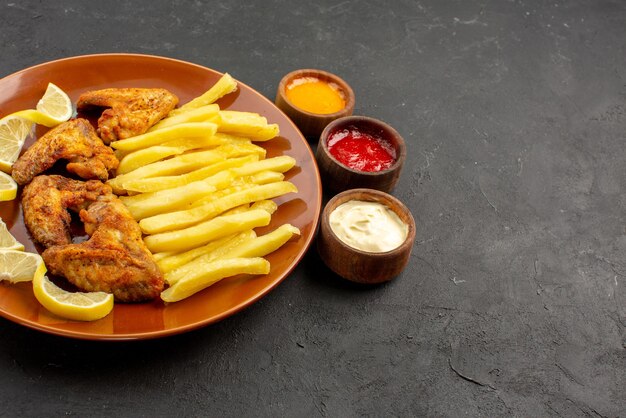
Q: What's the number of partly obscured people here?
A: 0